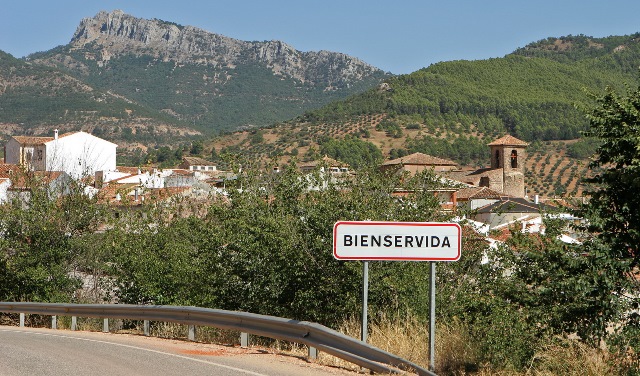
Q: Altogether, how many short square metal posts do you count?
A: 8